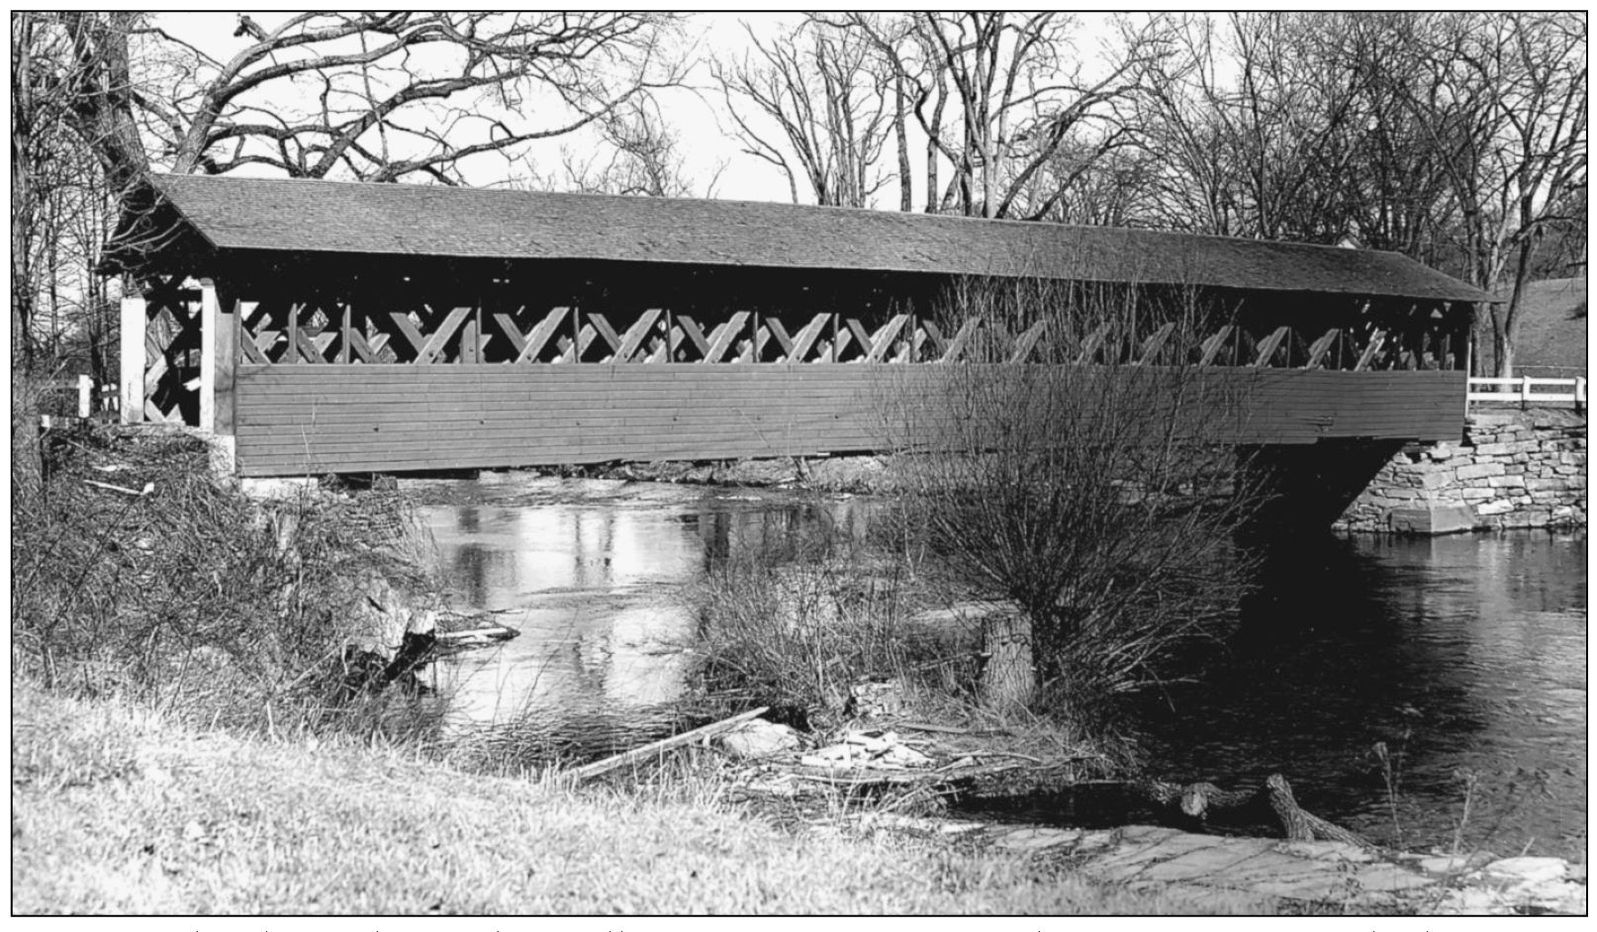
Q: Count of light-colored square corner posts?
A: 2